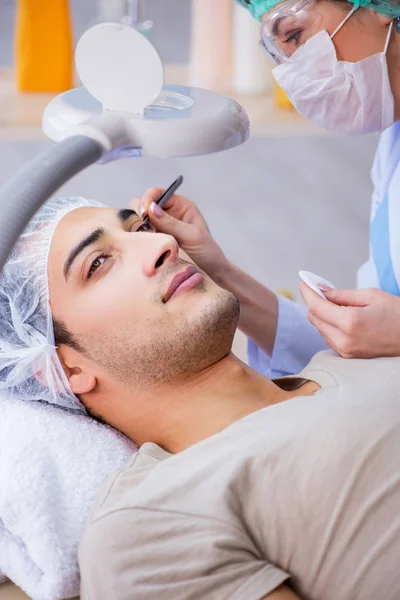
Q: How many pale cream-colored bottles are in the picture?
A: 2